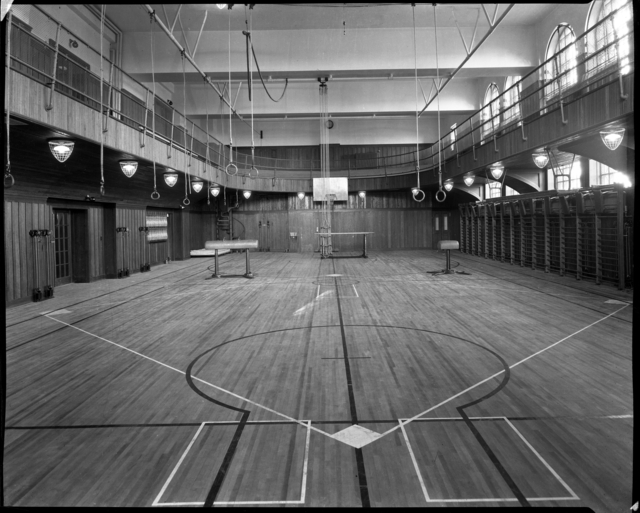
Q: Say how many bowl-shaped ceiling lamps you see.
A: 14